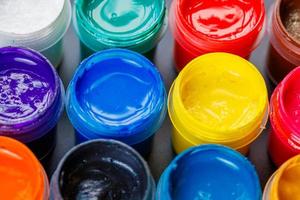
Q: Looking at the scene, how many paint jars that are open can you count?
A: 12